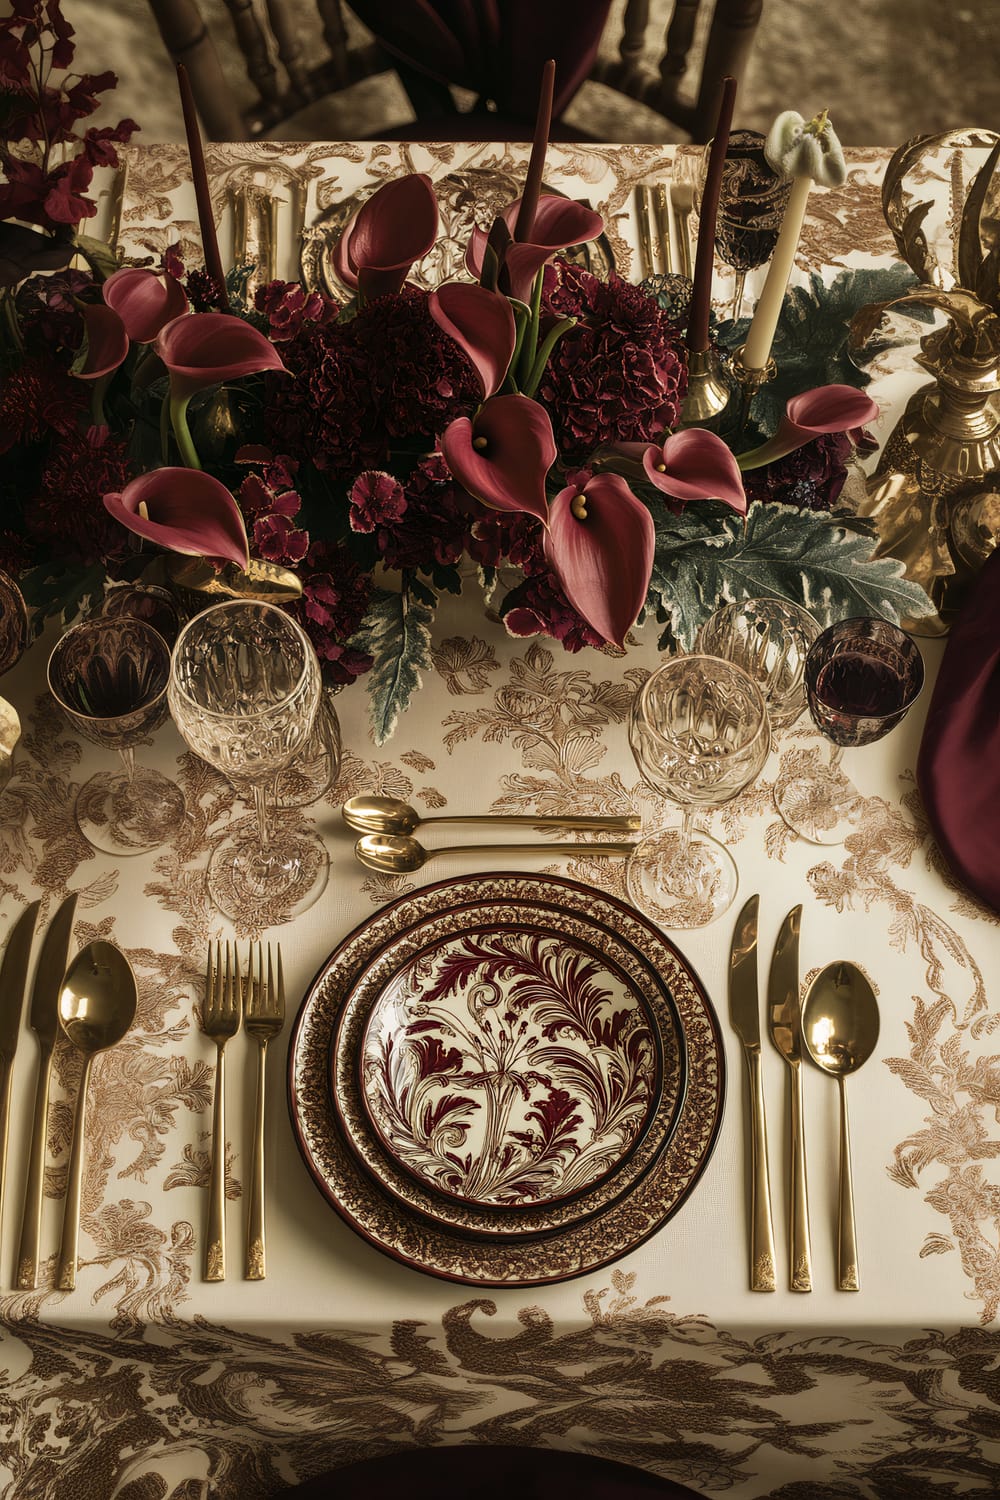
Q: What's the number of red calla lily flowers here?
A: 11